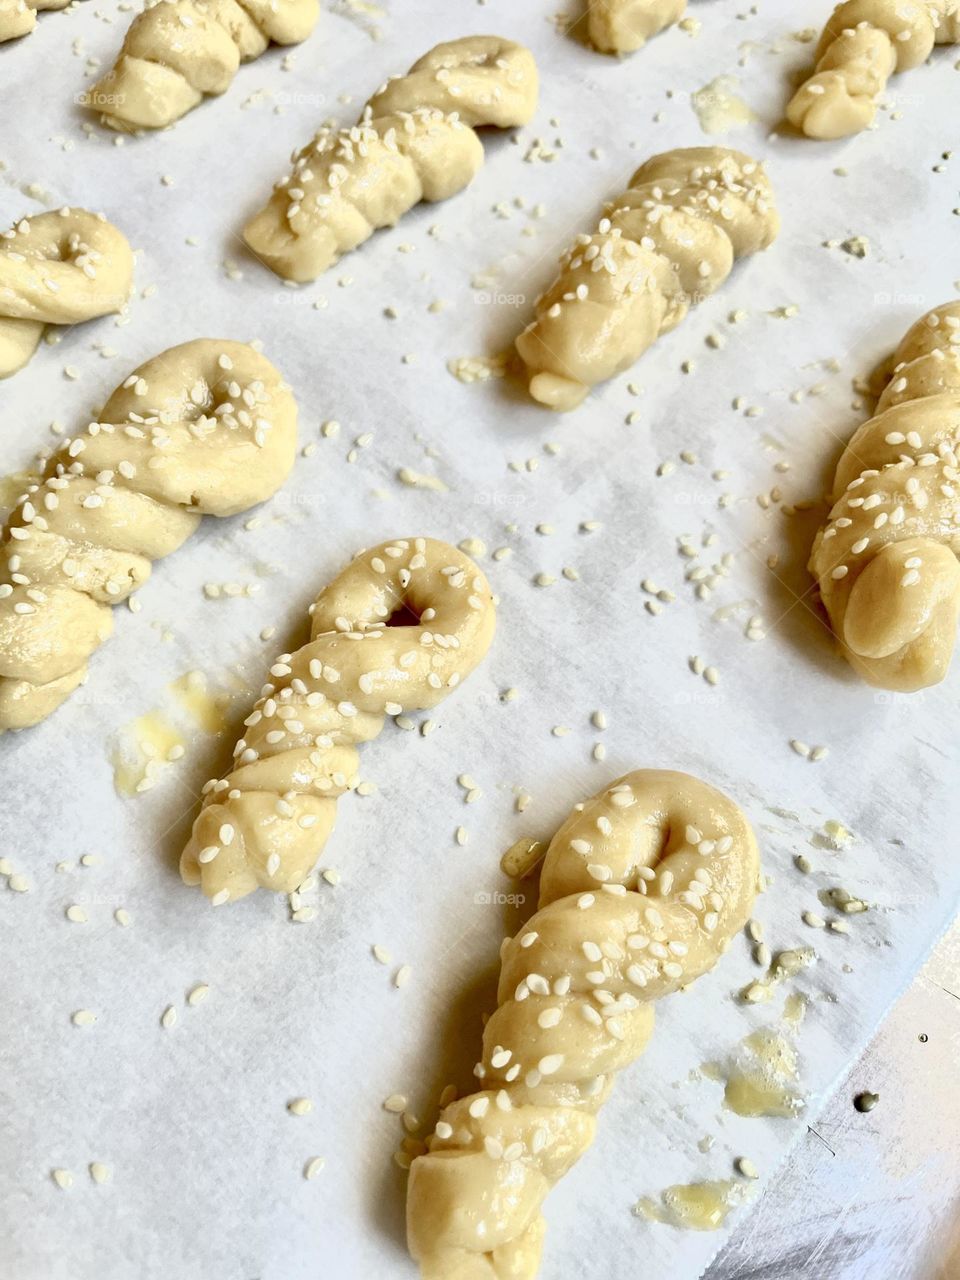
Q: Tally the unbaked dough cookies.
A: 11